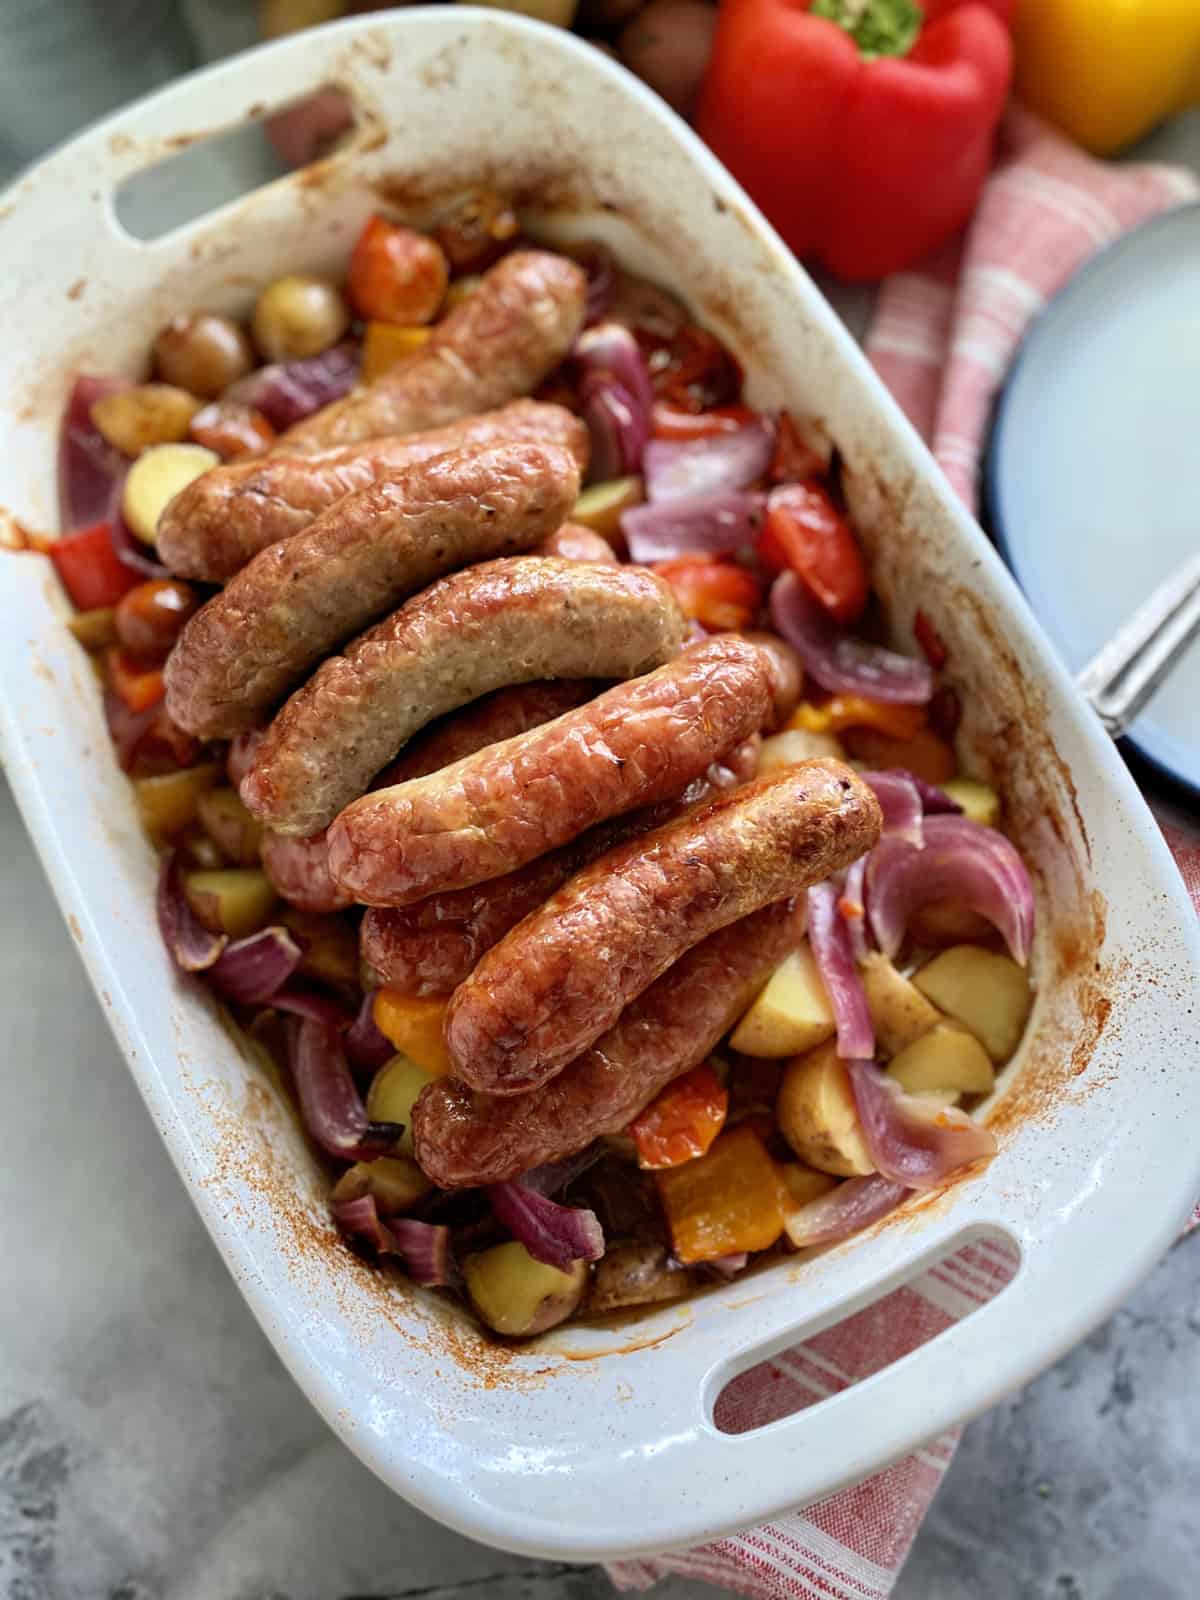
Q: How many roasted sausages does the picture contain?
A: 10